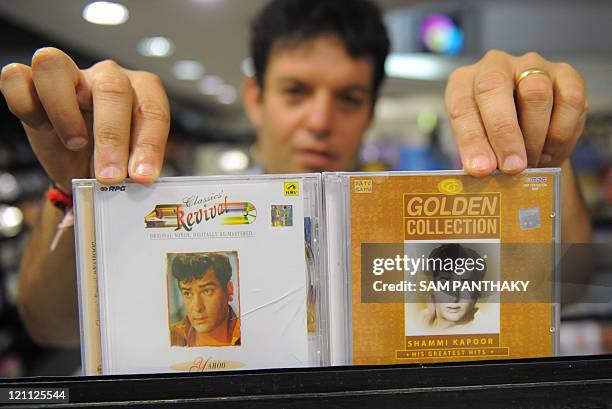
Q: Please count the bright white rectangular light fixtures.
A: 1